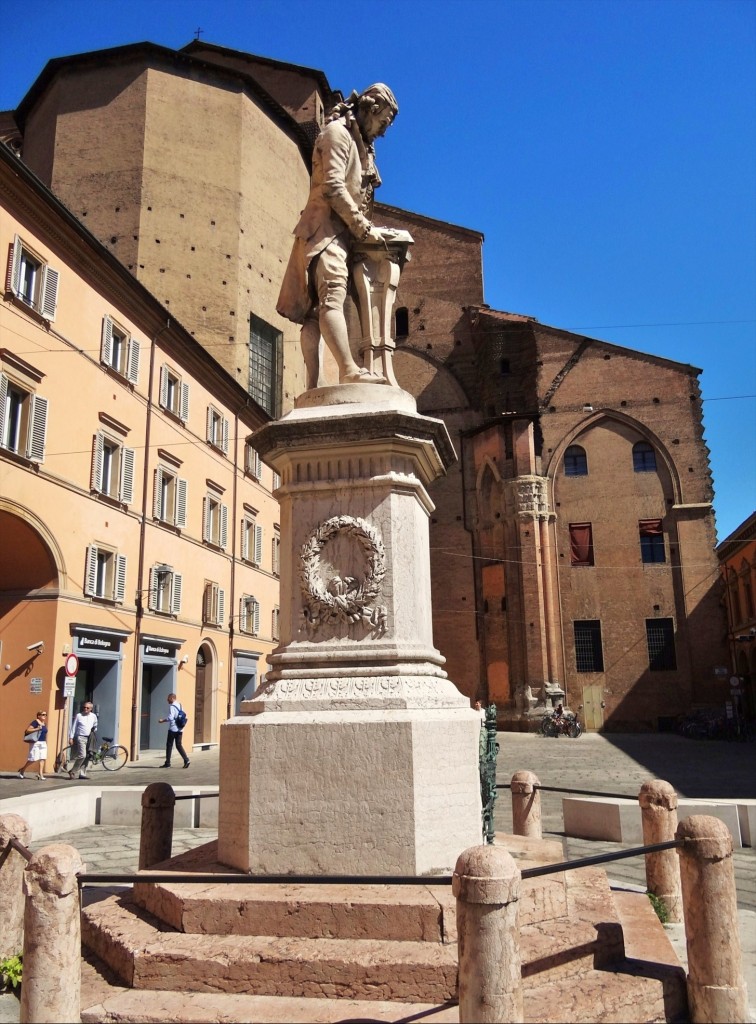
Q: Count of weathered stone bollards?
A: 7